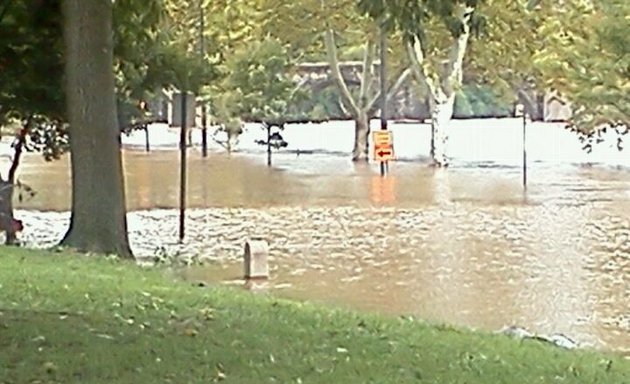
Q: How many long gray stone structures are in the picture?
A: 1